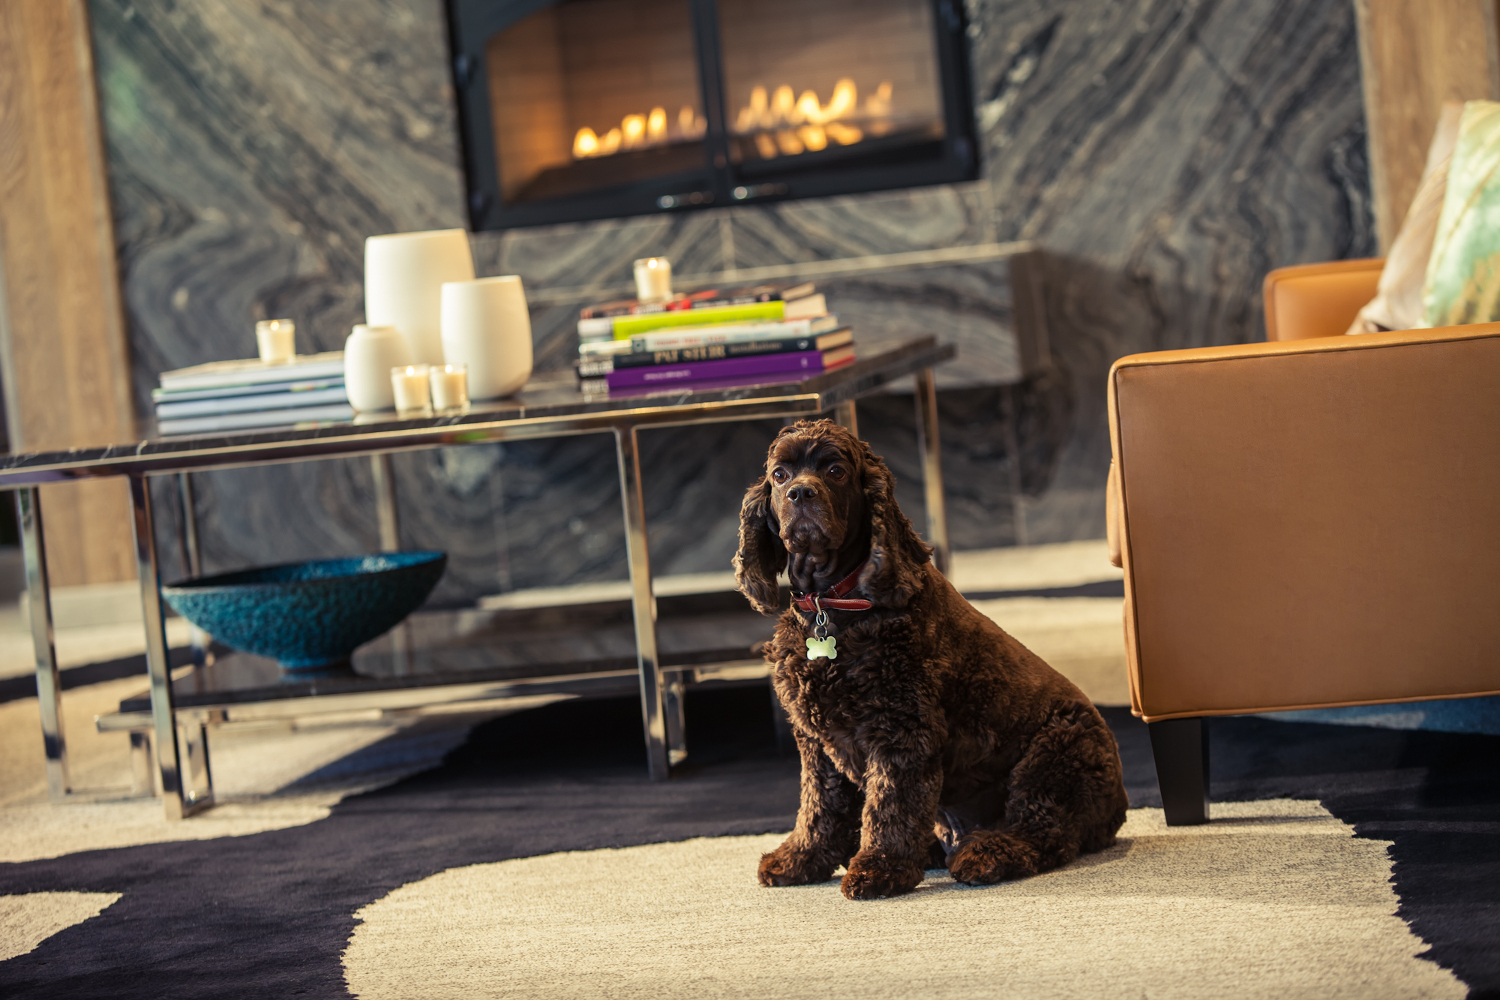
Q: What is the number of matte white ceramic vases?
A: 3